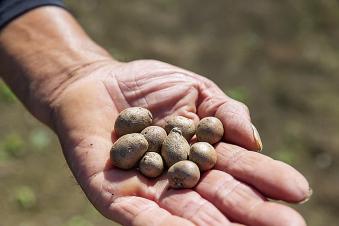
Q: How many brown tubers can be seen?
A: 9